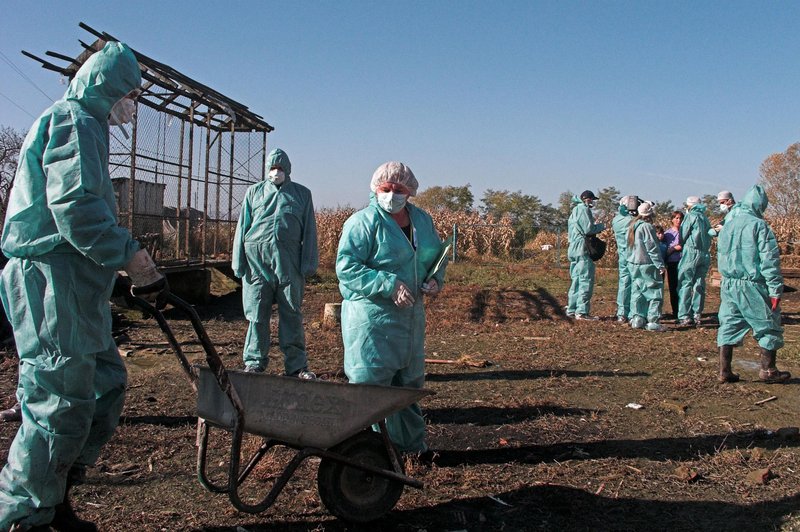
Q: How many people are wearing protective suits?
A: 9